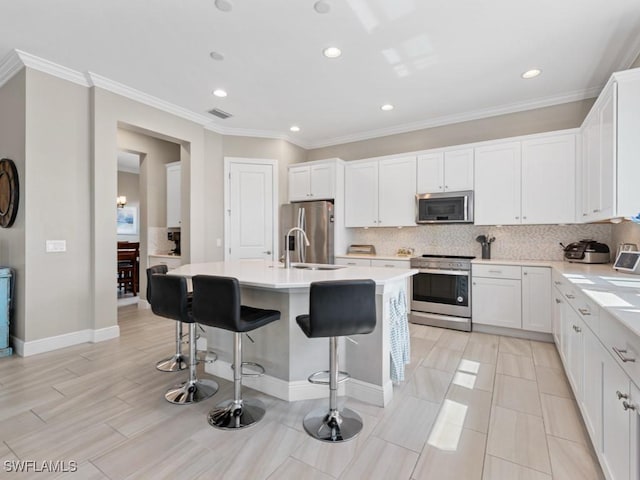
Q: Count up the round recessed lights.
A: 5